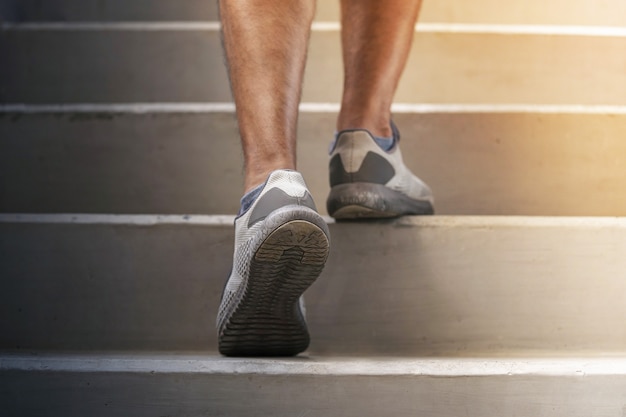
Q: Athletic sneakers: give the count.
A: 2